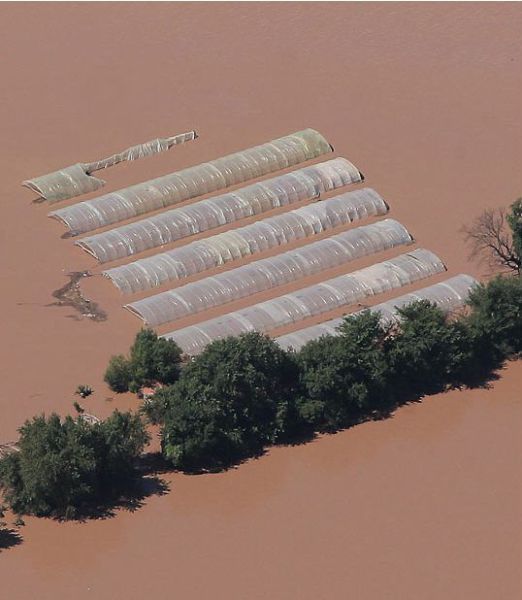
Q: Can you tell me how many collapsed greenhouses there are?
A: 1